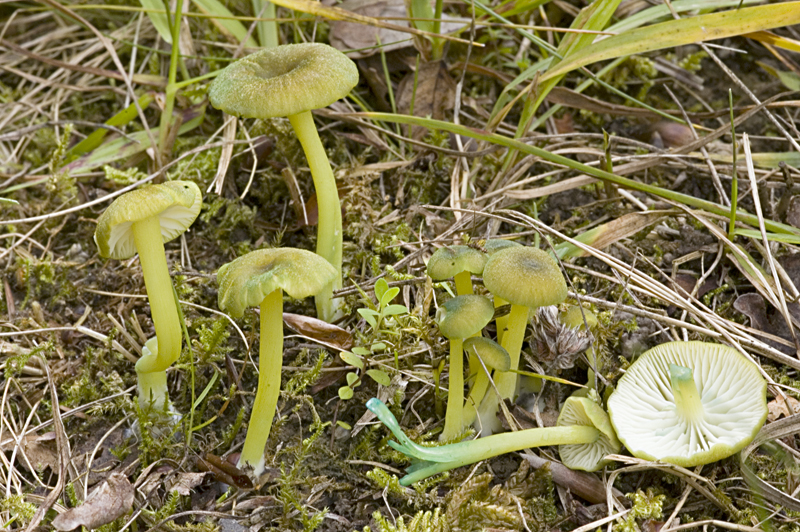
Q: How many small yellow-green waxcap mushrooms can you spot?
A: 11